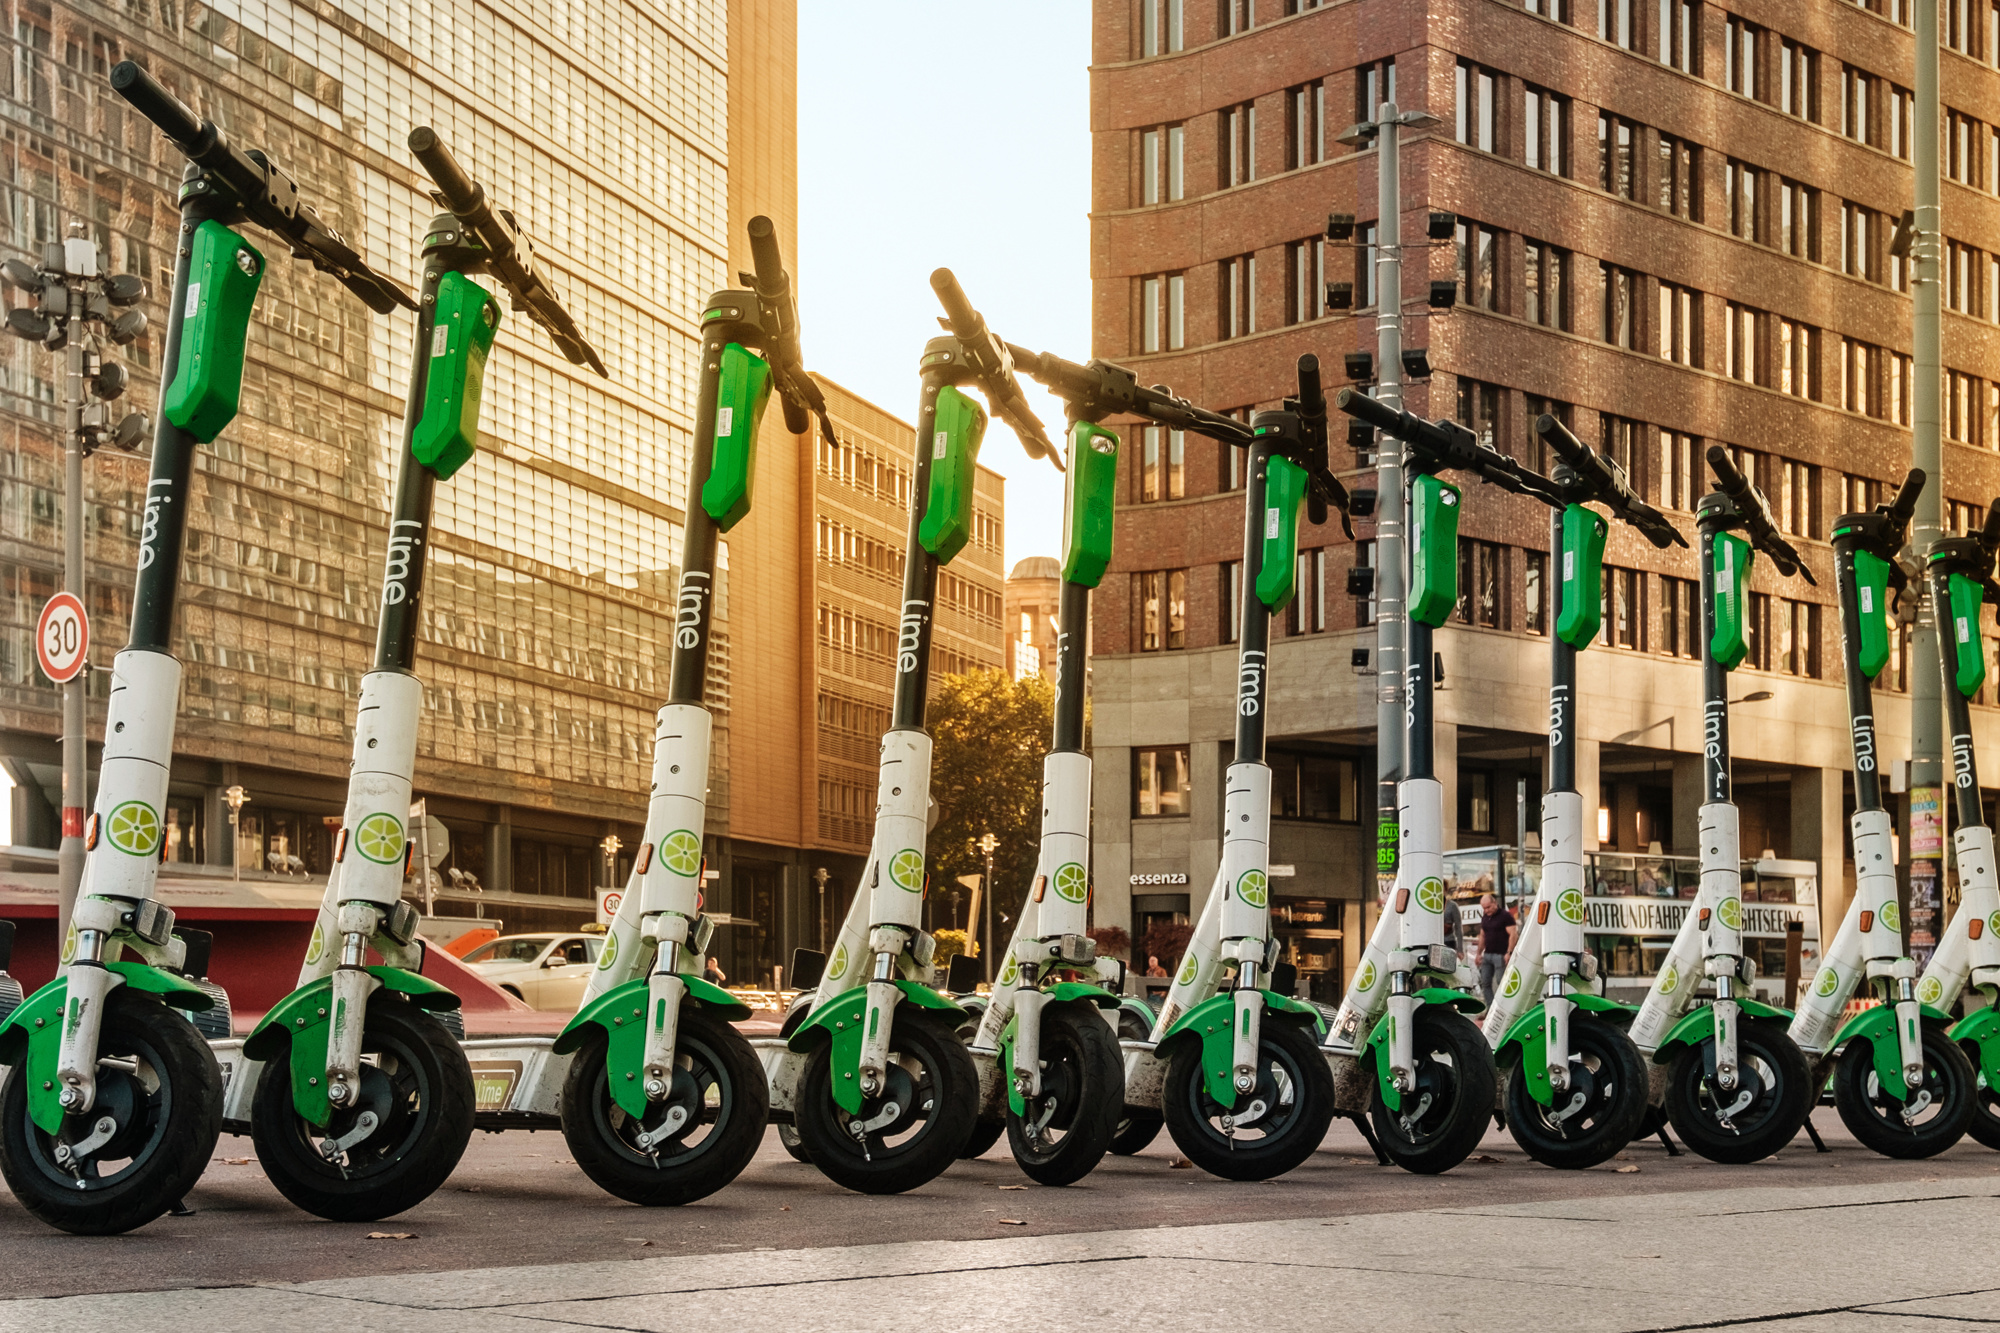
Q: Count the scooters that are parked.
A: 11